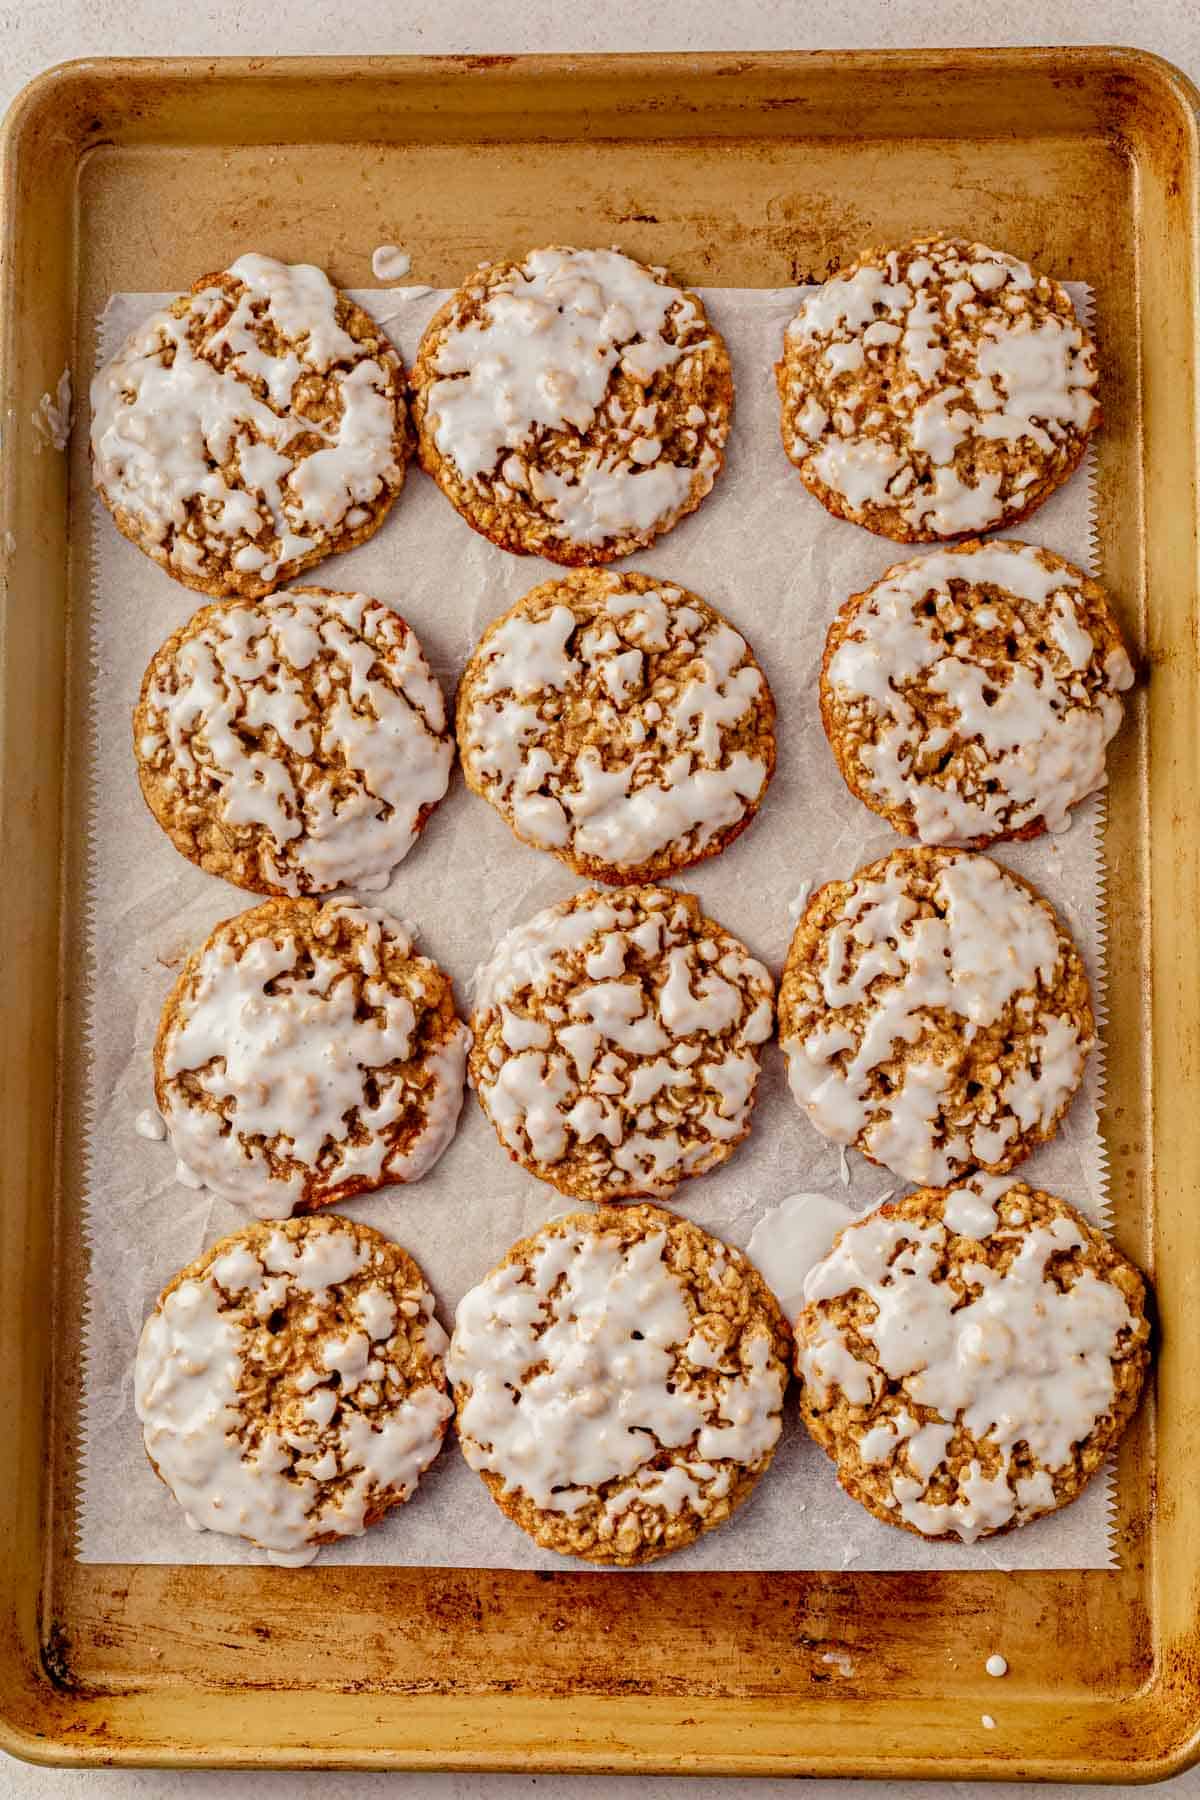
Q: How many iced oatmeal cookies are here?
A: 12